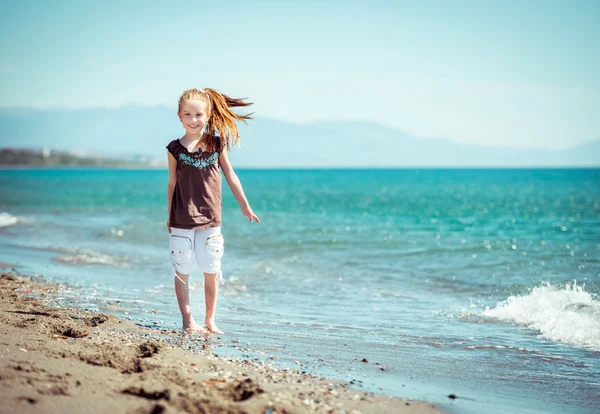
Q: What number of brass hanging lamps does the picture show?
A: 0